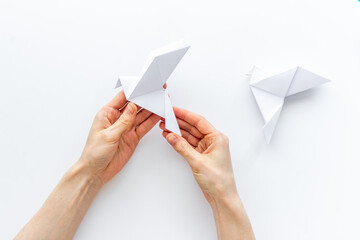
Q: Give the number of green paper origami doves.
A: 0